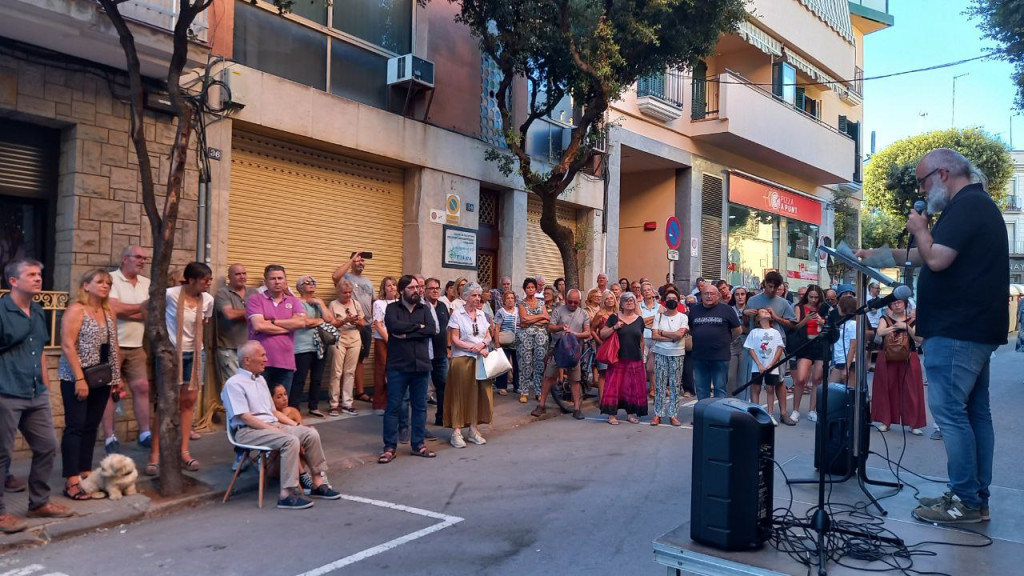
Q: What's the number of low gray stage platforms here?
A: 1